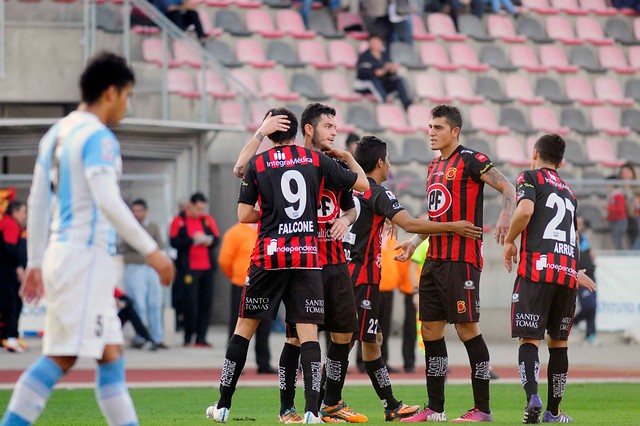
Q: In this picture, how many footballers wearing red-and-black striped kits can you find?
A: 5